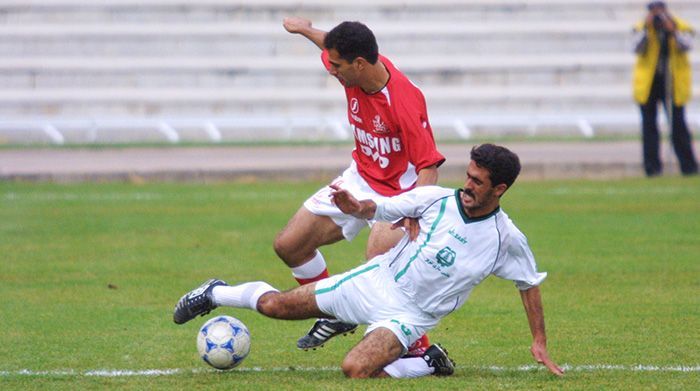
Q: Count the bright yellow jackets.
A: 1